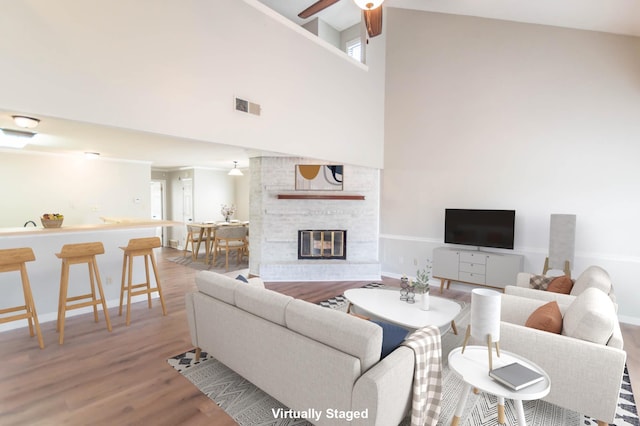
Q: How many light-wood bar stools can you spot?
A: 3